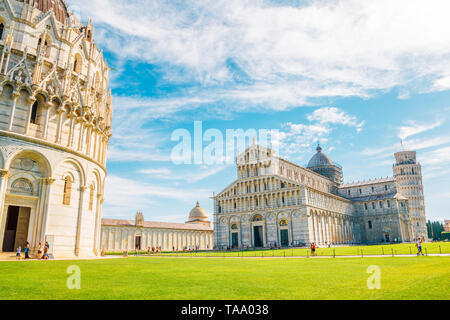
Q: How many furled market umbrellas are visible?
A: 0